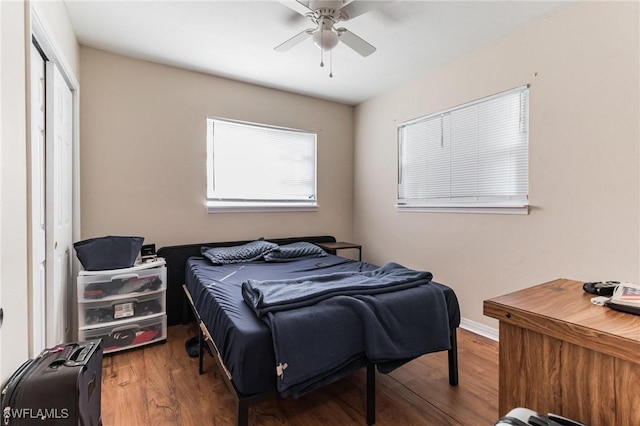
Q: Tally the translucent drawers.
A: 3